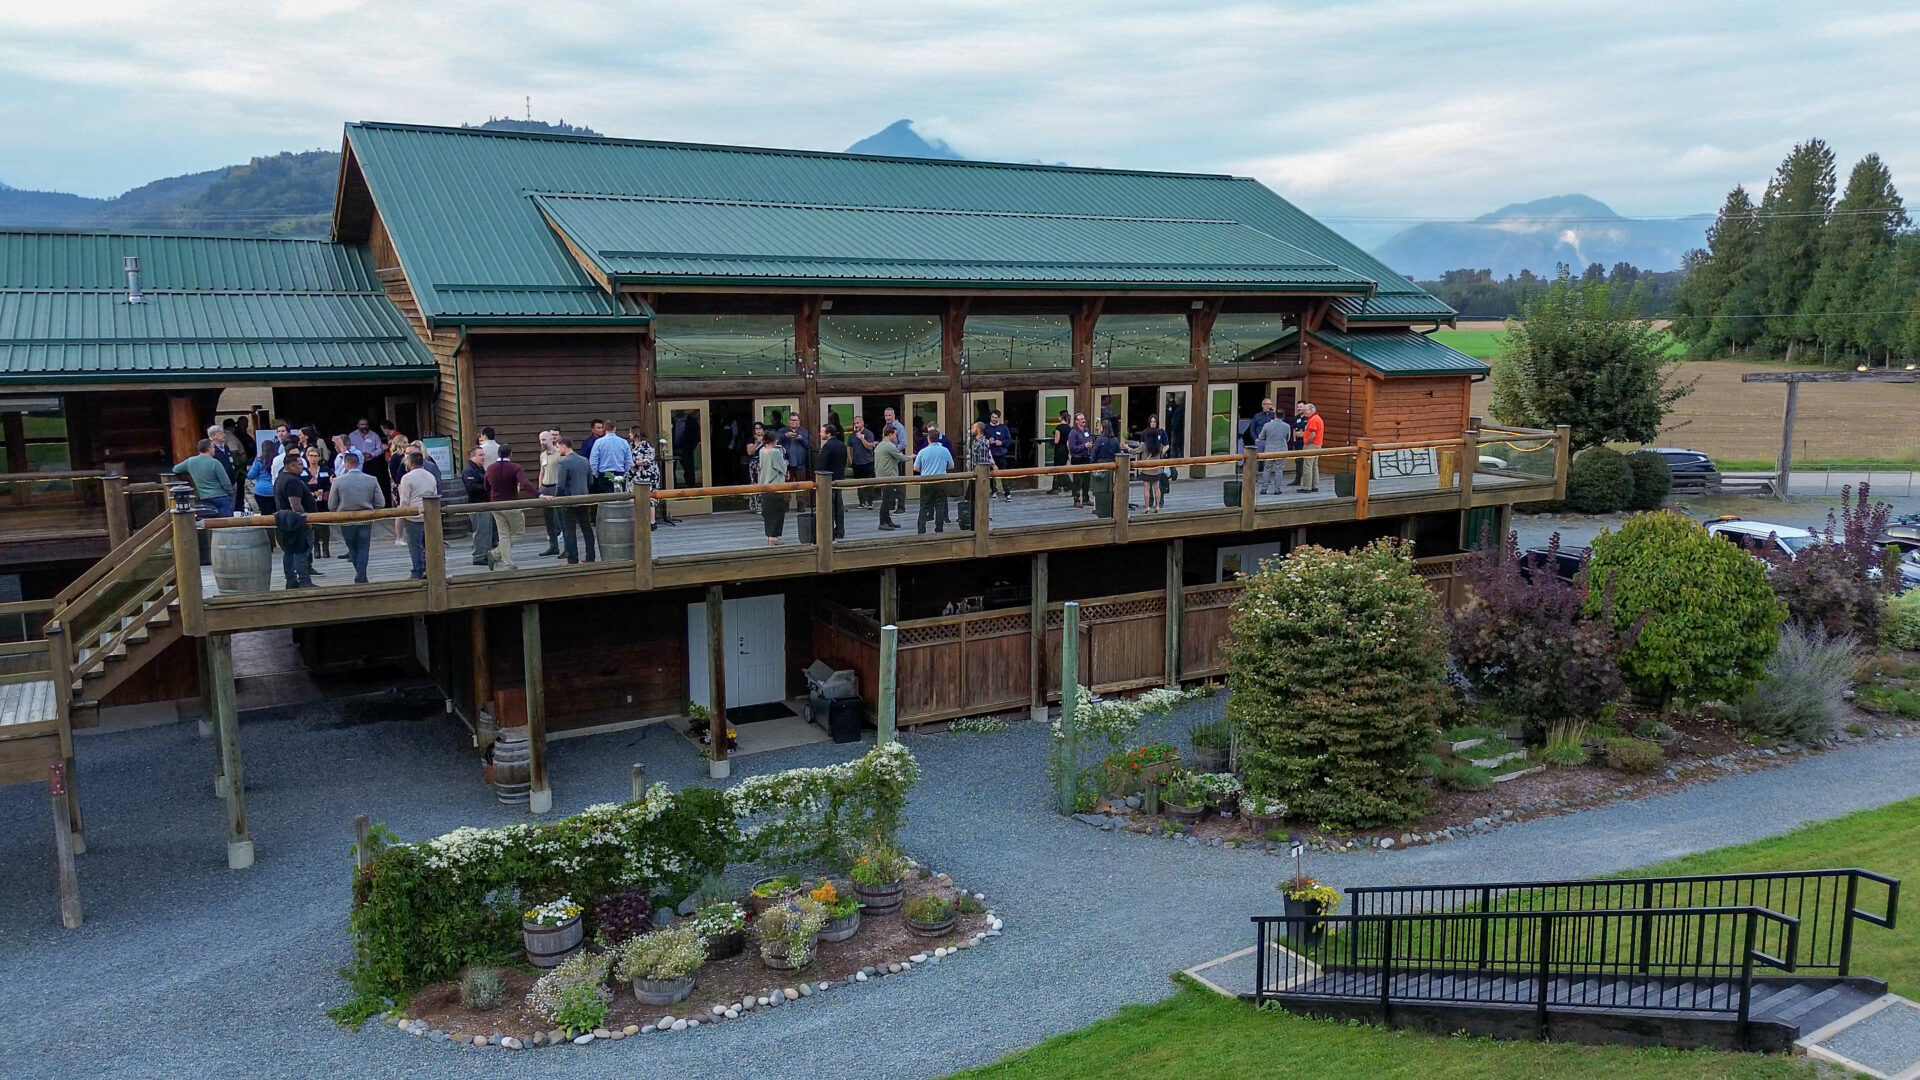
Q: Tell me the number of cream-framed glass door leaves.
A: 10